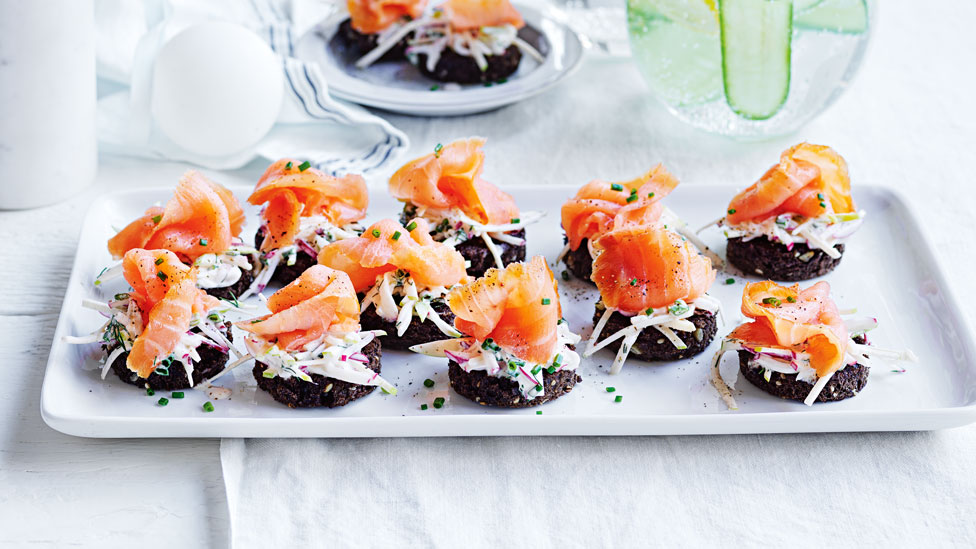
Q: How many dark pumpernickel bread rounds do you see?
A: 13